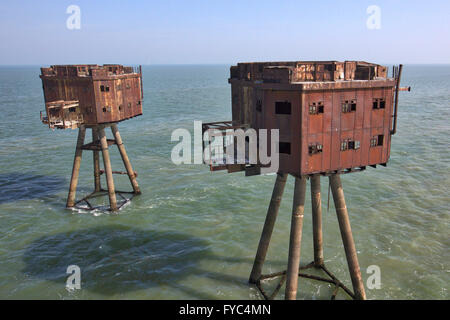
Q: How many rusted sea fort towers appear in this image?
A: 2